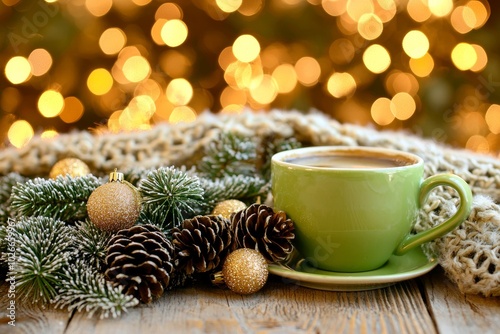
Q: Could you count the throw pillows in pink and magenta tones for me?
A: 0